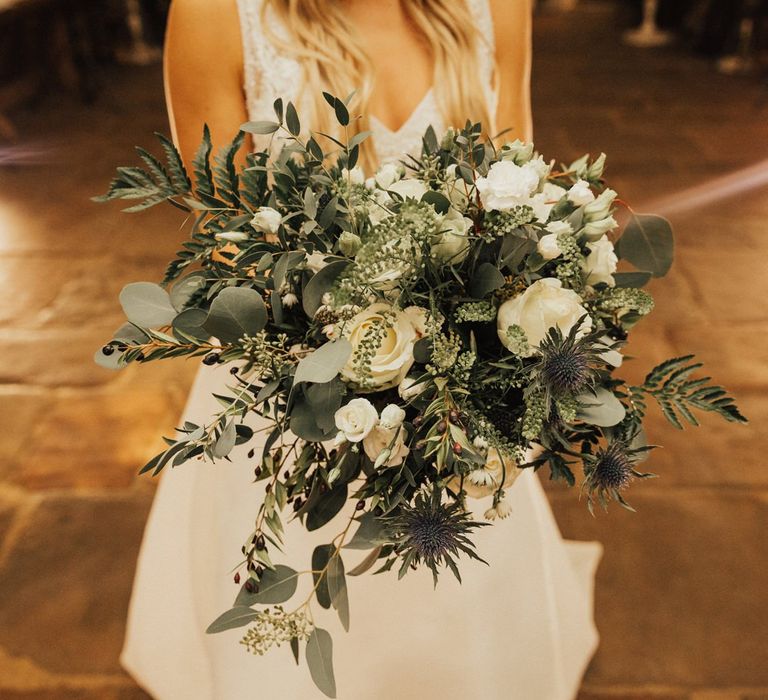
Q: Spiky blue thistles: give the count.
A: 3